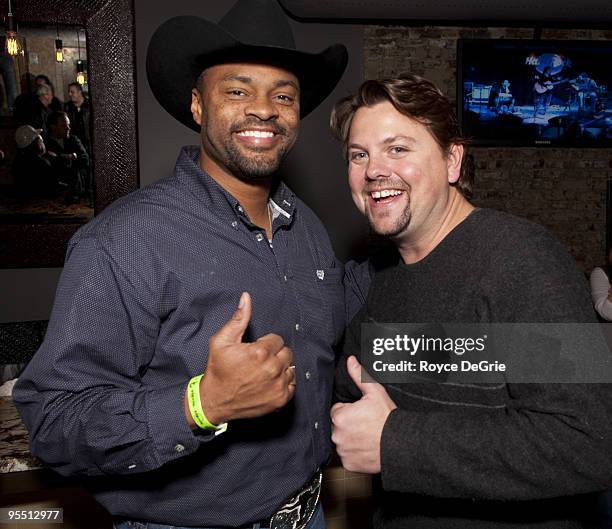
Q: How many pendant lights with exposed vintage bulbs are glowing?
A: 3